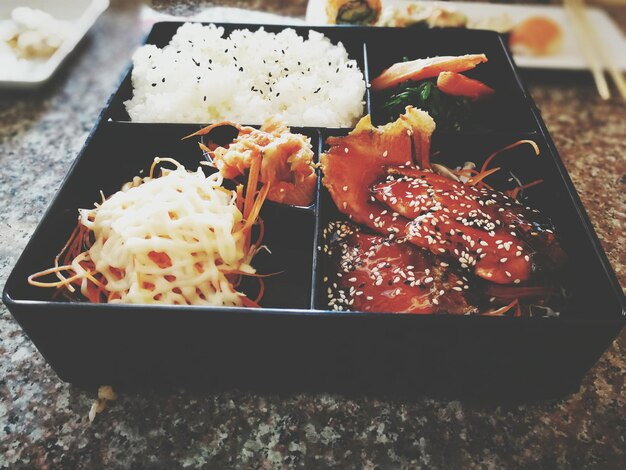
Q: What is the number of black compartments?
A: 5